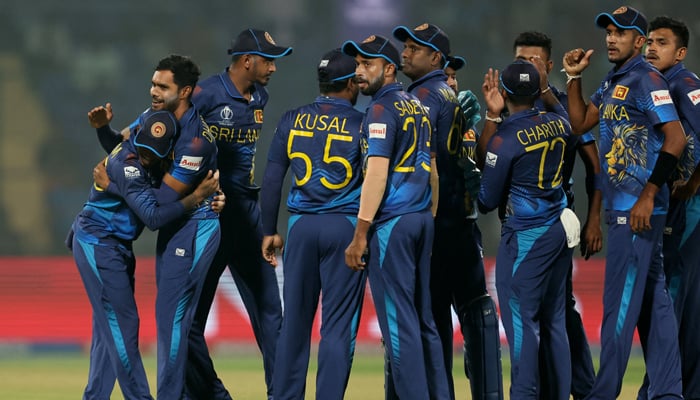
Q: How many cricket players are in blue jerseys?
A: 11